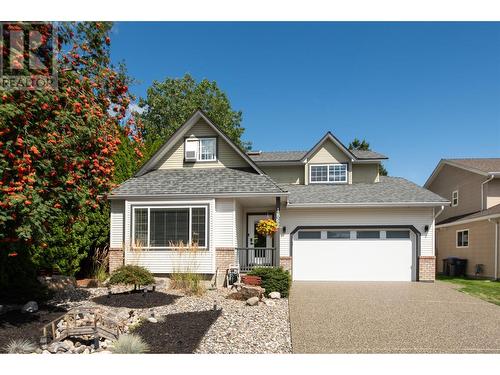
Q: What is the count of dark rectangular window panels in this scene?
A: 4